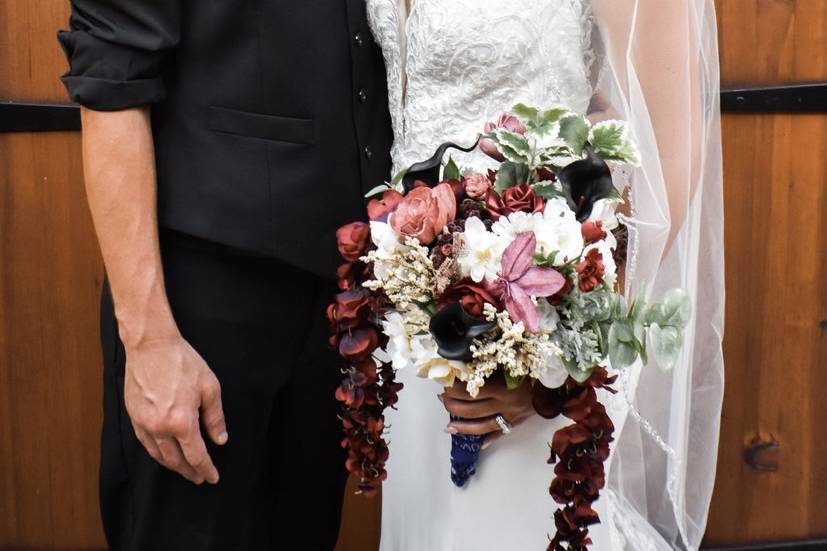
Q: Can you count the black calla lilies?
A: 3